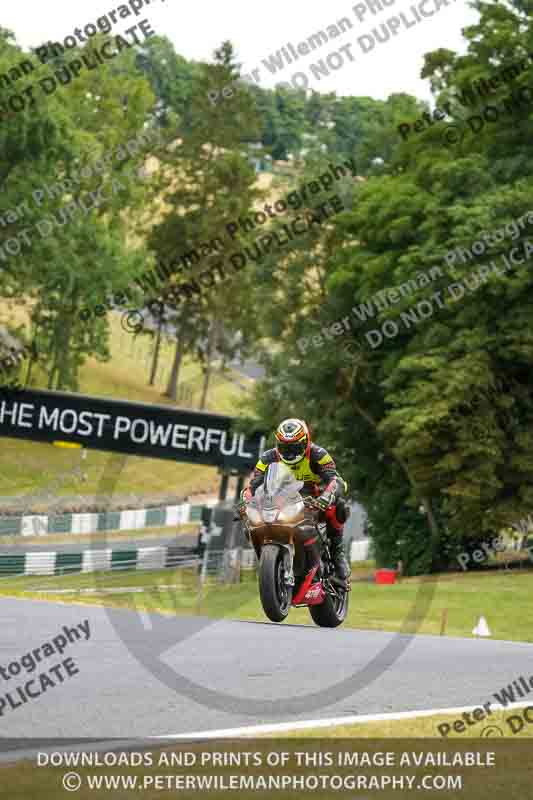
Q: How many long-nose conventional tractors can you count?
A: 0